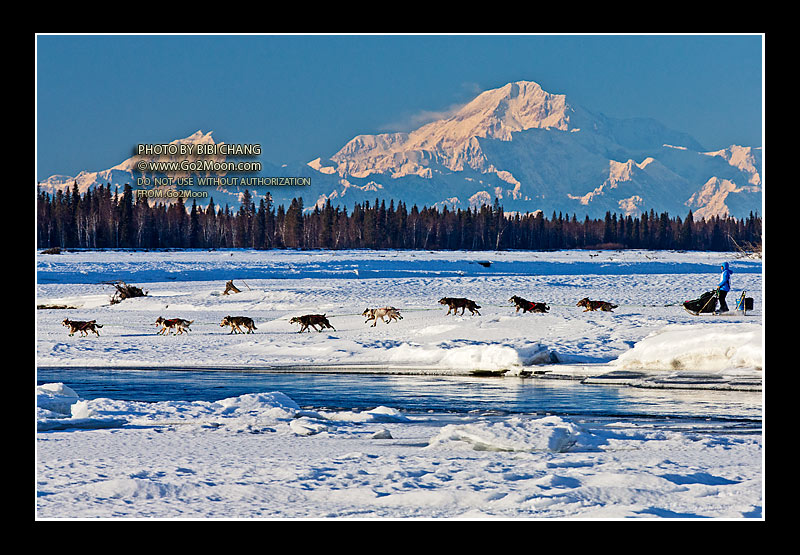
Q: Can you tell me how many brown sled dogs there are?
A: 7